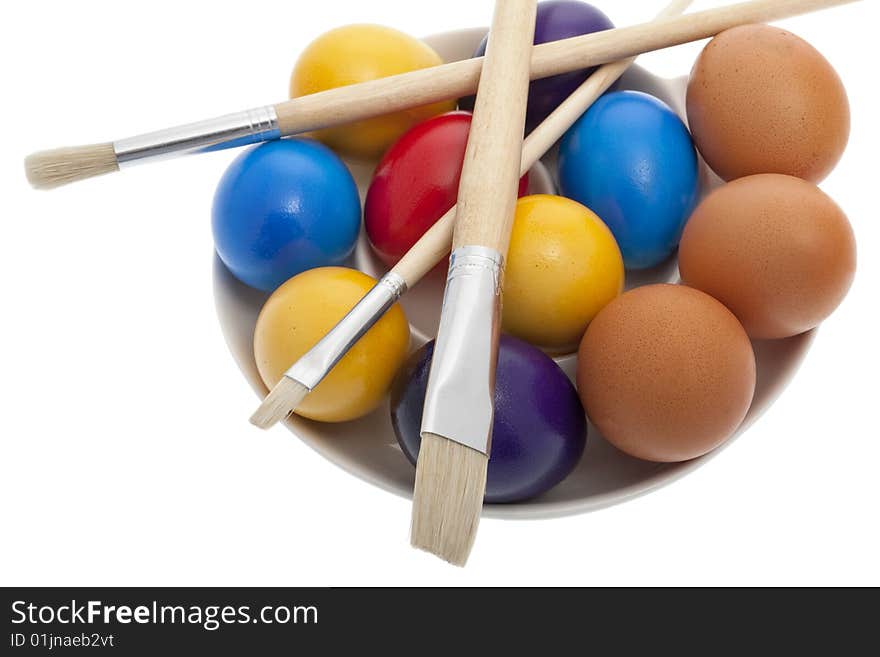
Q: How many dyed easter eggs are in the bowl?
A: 8